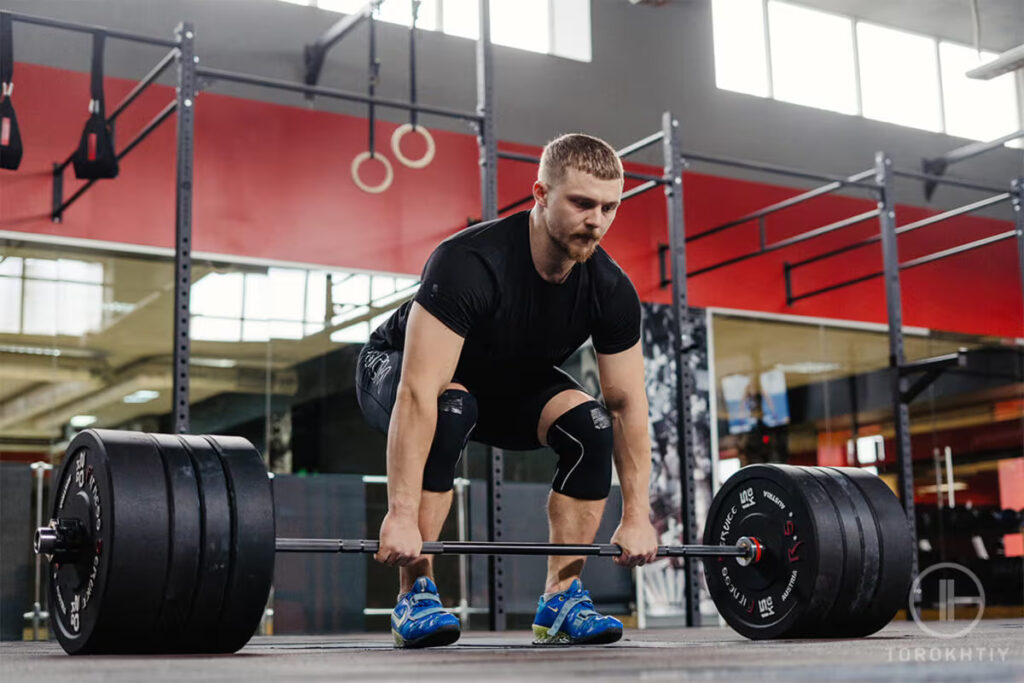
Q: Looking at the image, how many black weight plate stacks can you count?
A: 2